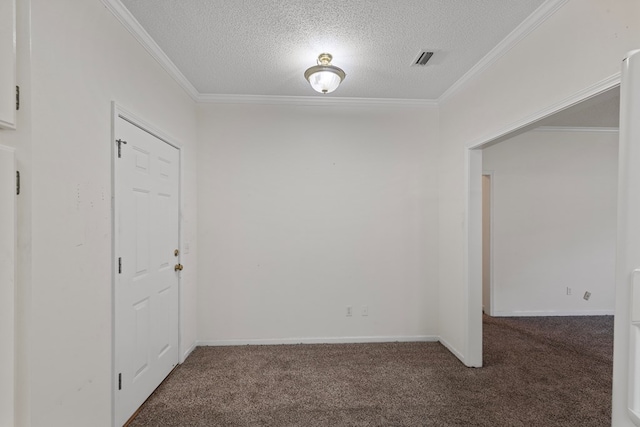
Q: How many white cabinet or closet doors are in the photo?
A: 2